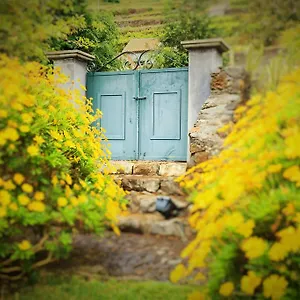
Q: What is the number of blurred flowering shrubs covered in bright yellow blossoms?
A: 2